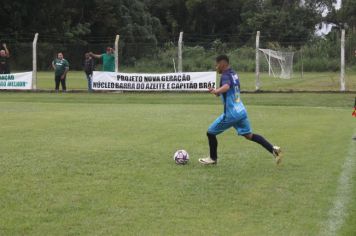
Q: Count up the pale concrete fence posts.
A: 5